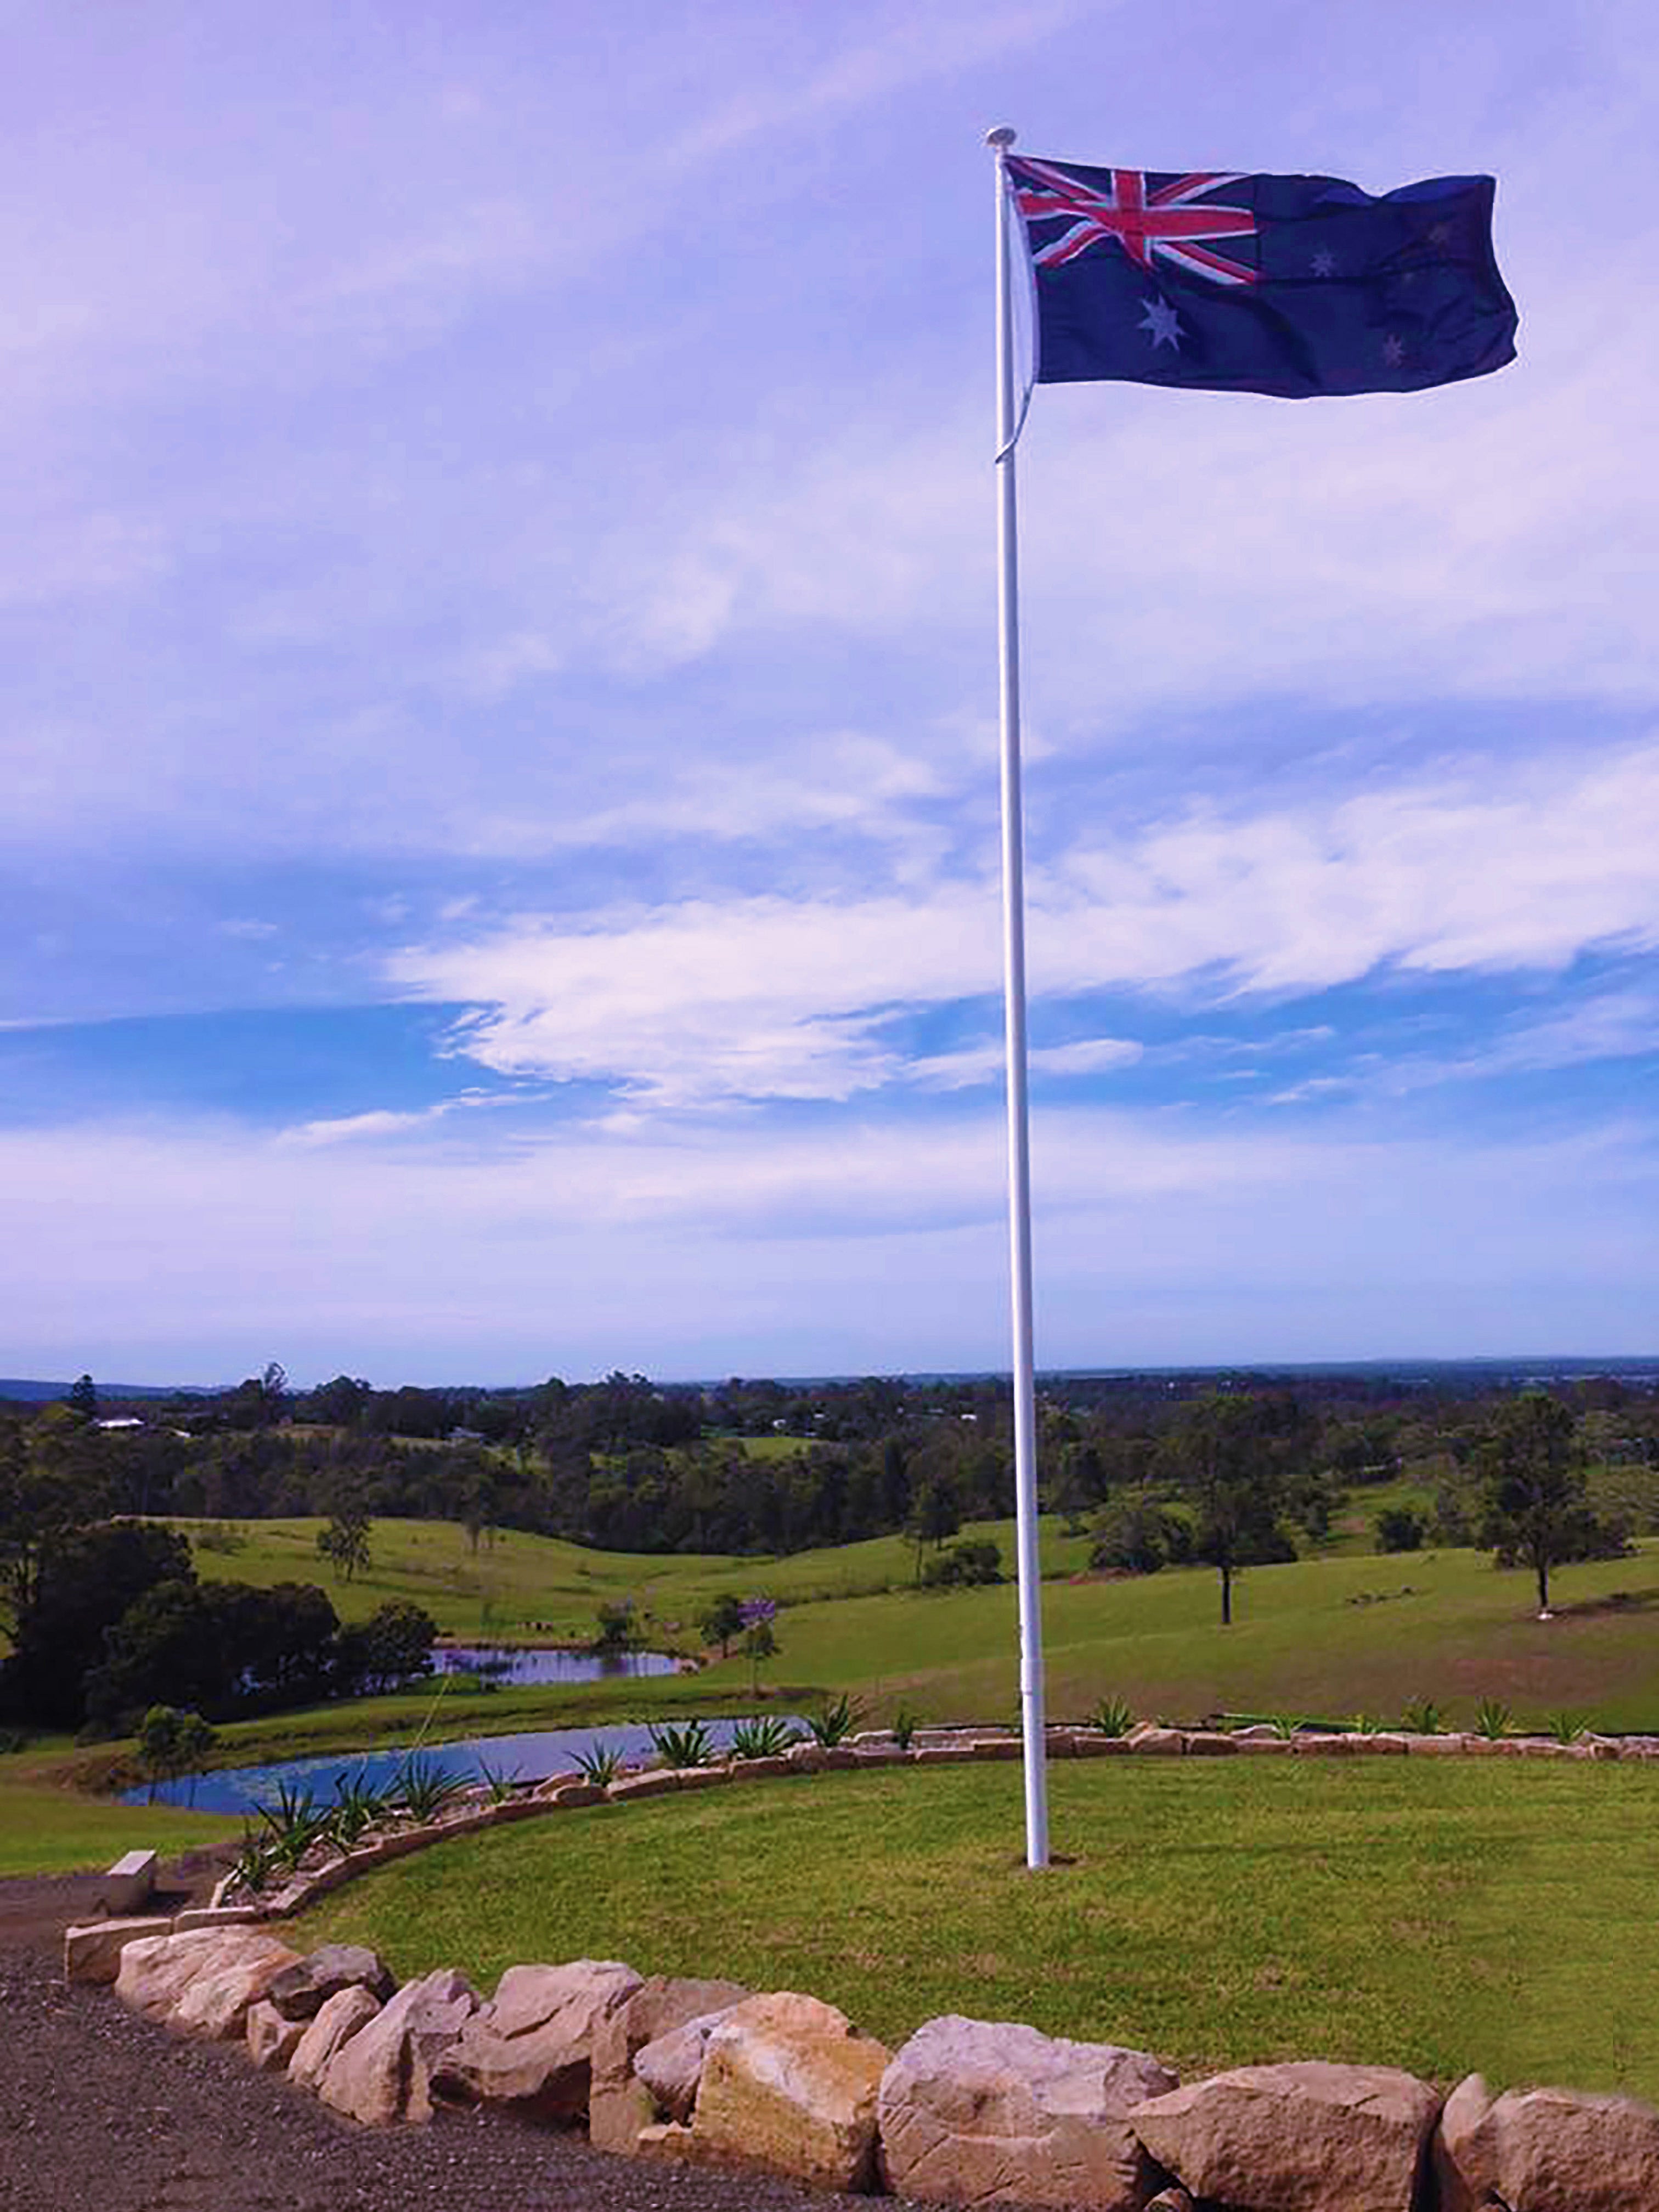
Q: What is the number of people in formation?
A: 0